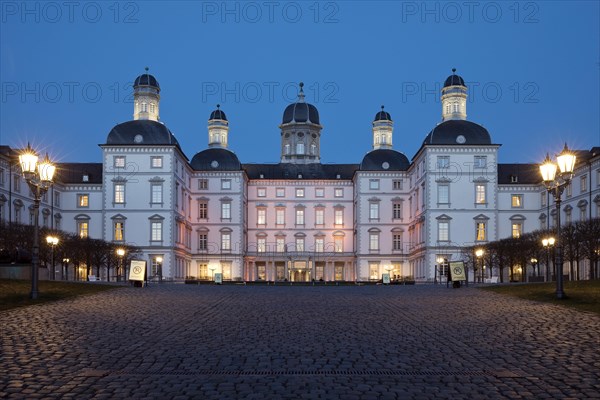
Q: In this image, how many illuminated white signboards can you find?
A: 2